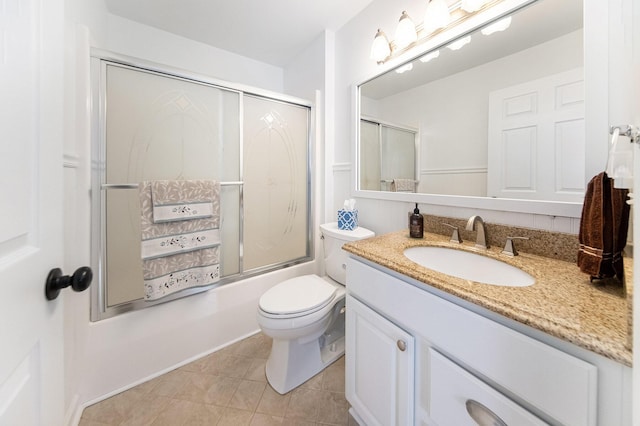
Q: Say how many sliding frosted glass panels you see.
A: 2